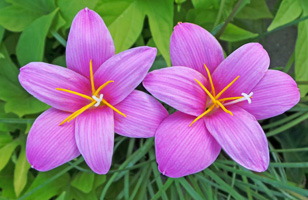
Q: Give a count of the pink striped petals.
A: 12